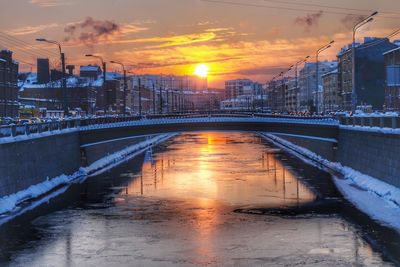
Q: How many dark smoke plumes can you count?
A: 3